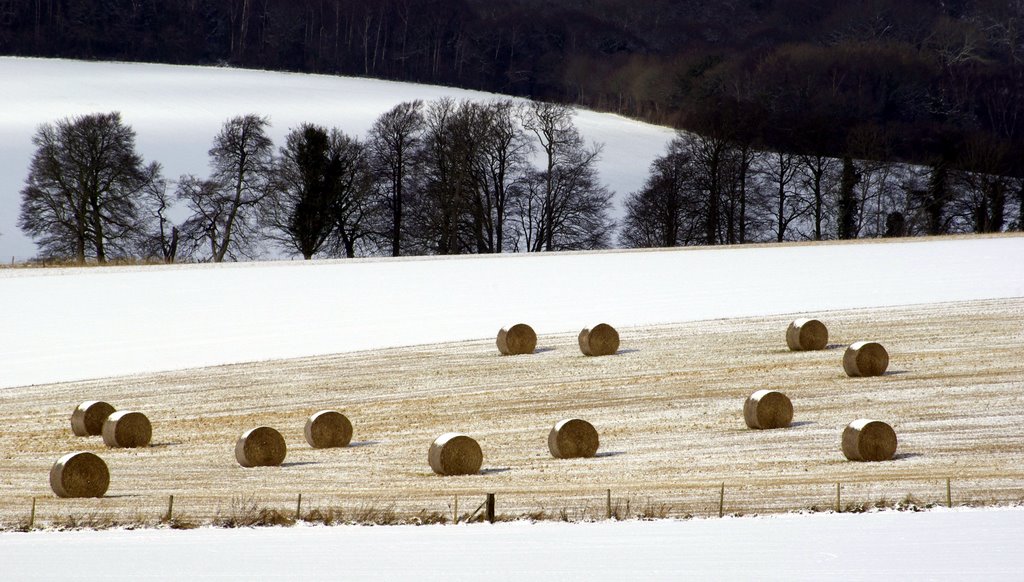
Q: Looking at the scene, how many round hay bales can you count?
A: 13